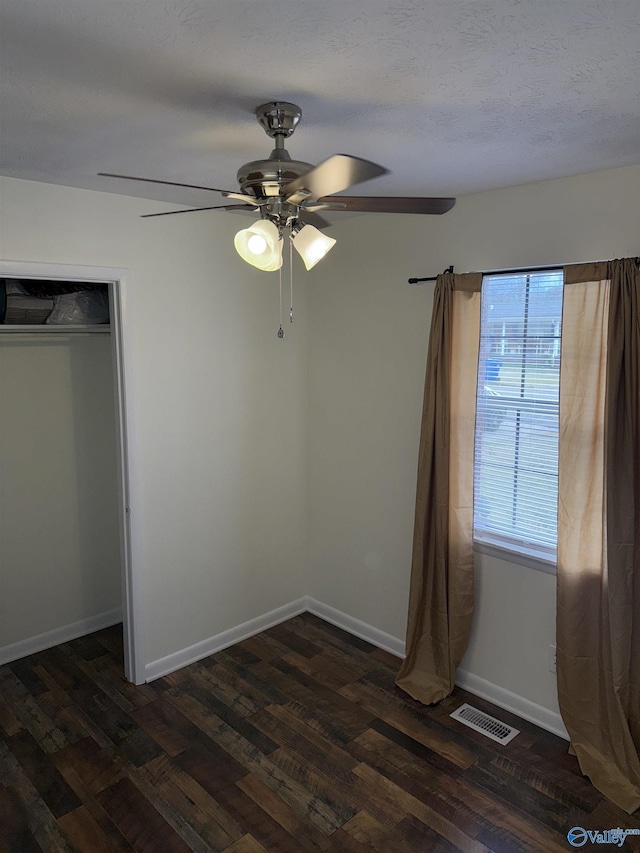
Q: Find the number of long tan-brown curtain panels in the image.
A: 2